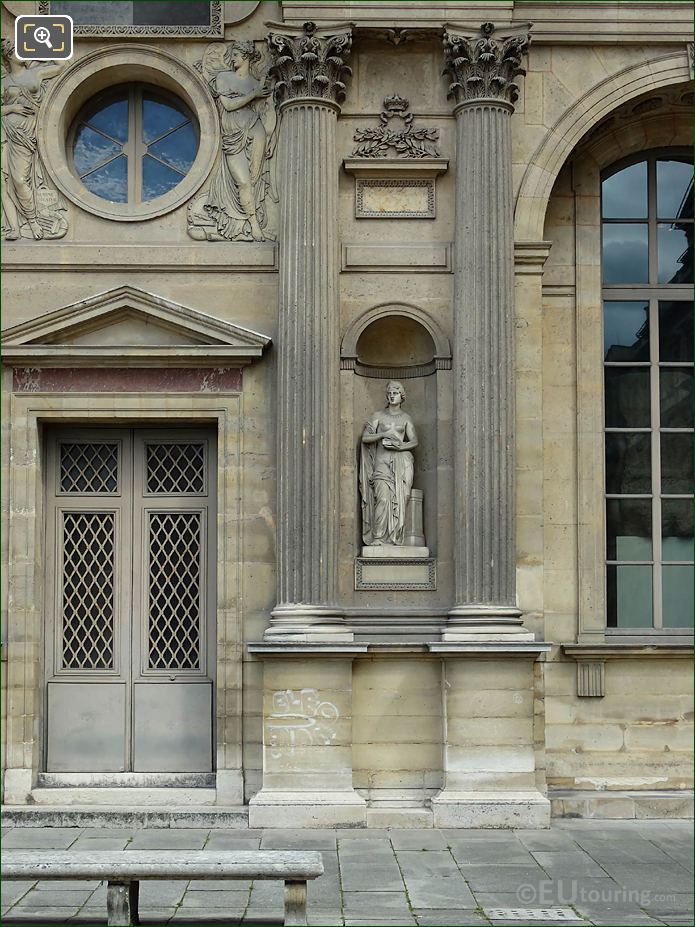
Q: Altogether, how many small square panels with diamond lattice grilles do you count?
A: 2